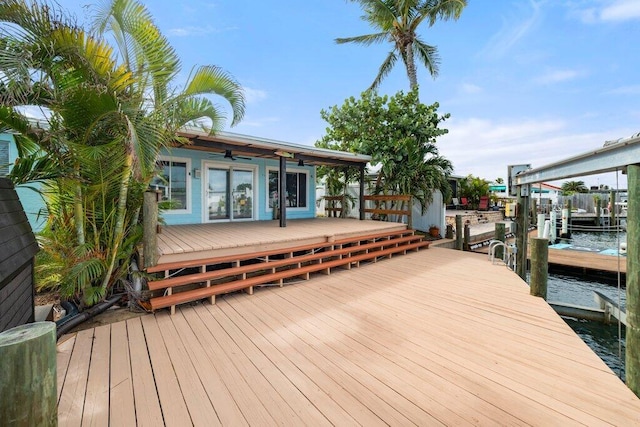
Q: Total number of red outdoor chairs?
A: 2